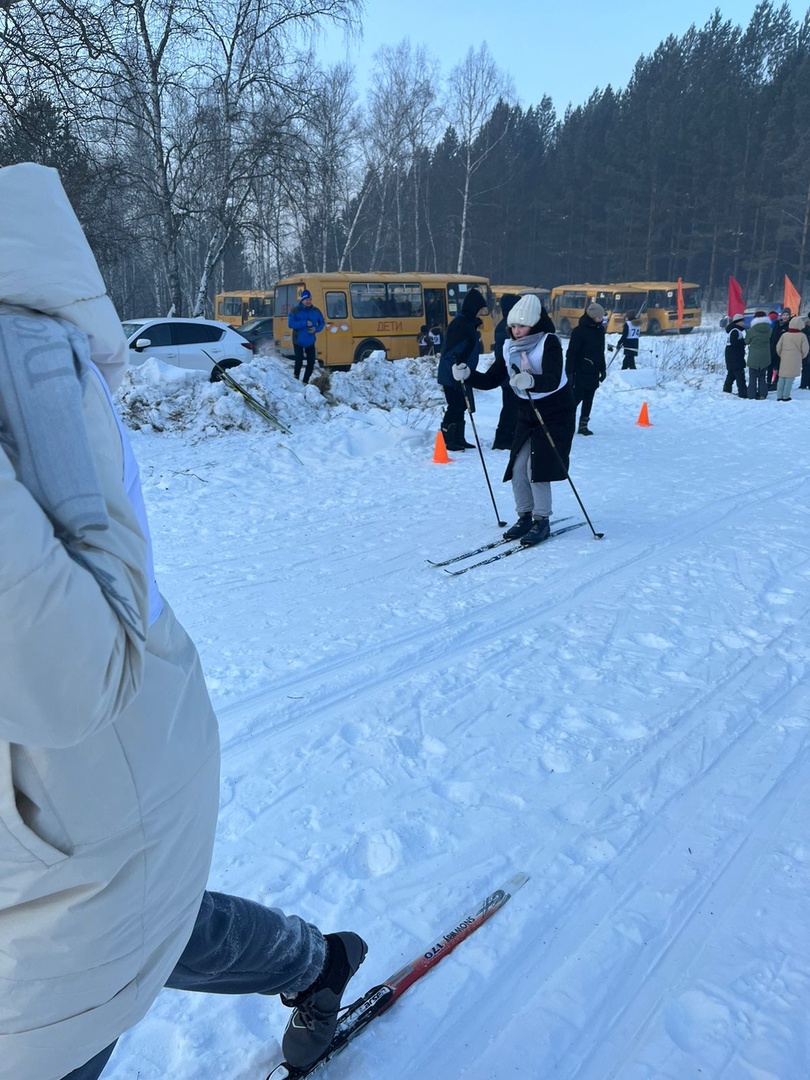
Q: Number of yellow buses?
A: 5